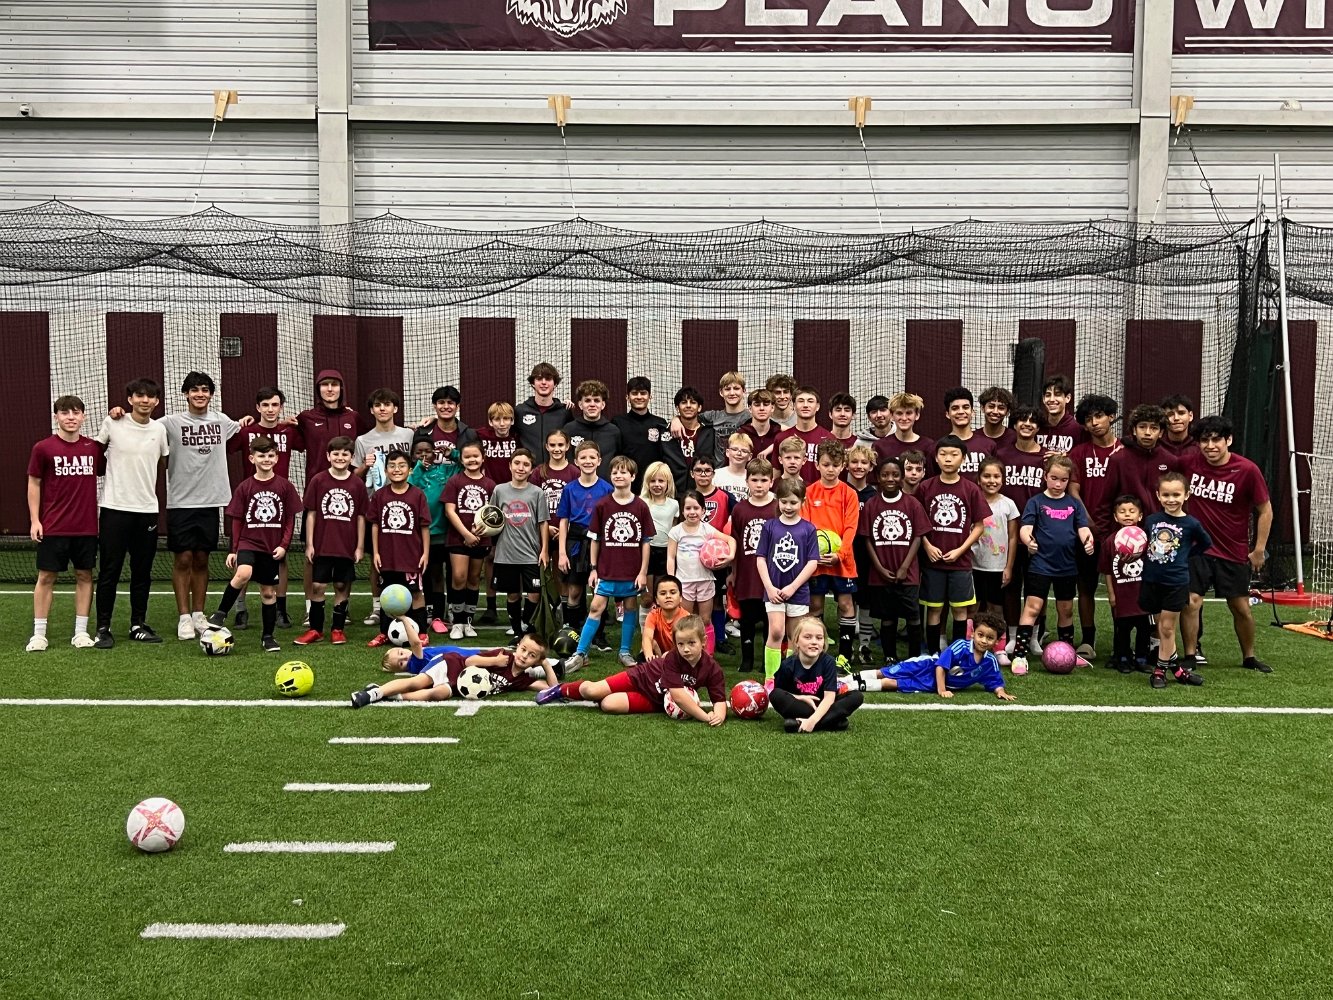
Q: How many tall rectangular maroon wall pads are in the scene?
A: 12